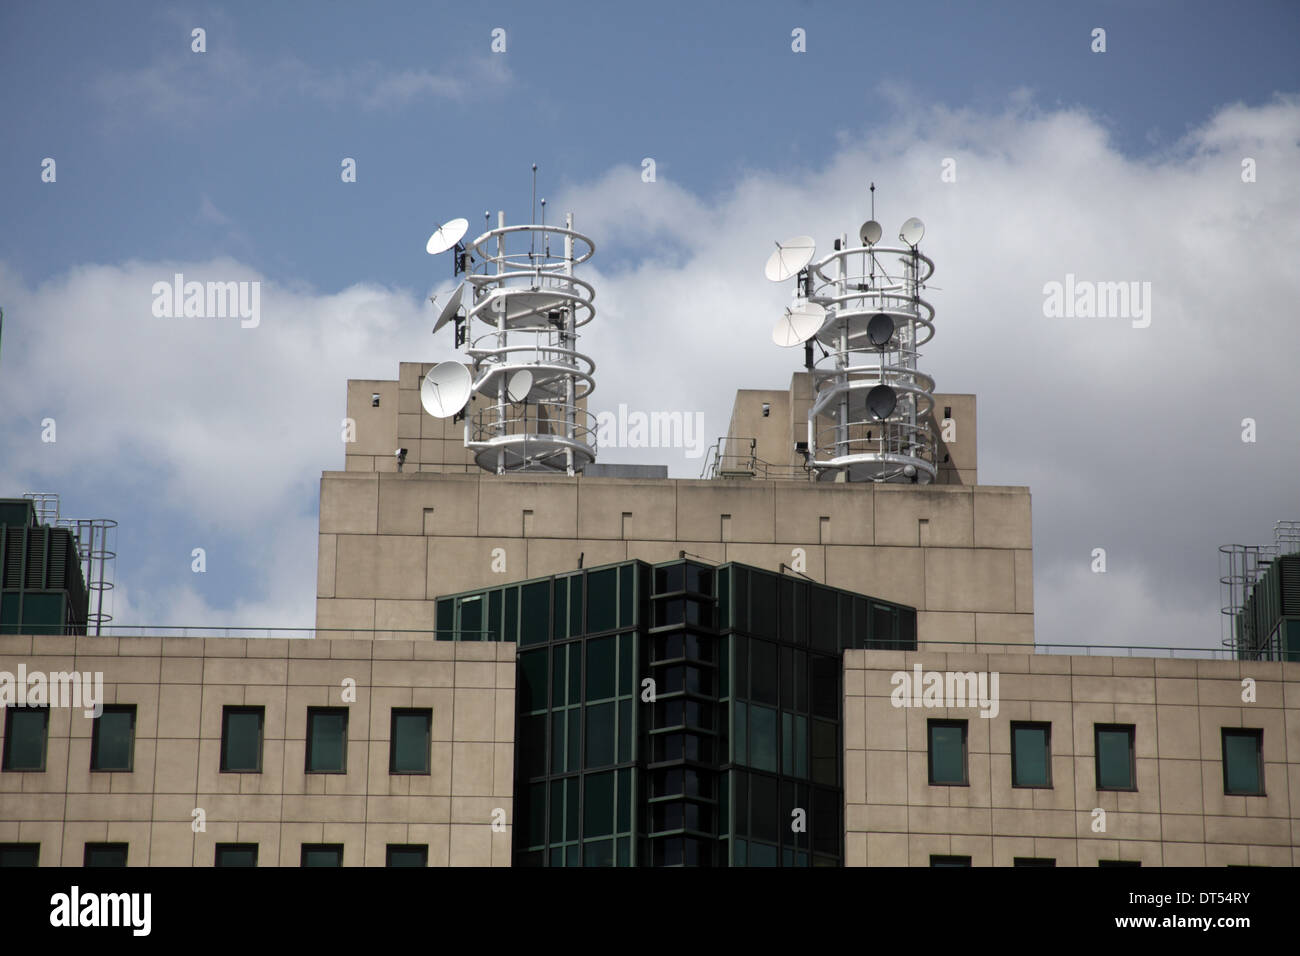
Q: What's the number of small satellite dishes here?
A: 5